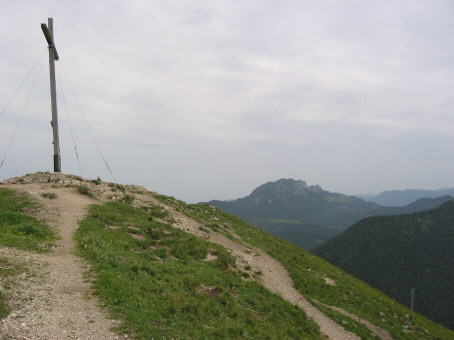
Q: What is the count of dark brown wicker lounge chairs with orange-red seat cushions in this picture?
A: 0